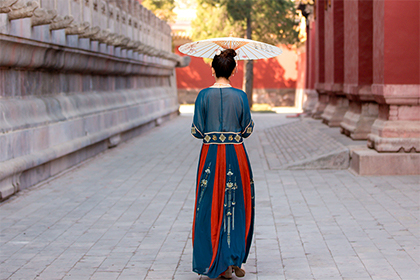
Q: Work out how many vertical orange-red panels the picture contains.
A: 3